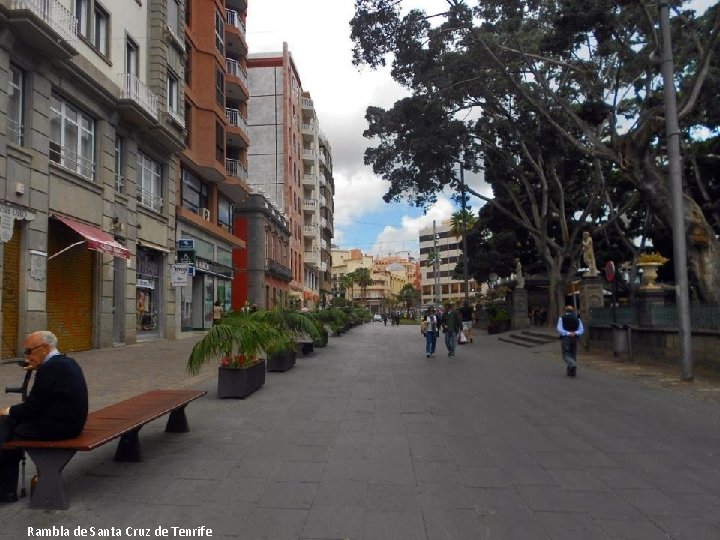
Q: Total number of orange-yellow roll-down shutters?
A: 2